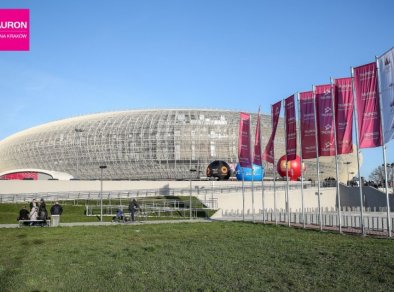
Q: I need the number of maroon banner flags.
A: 8